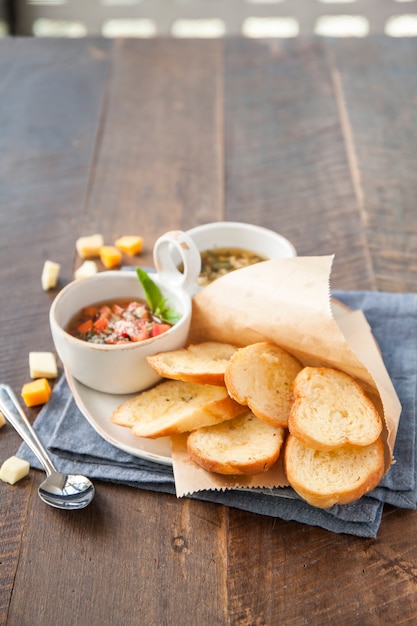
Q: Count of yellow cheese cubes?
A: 3